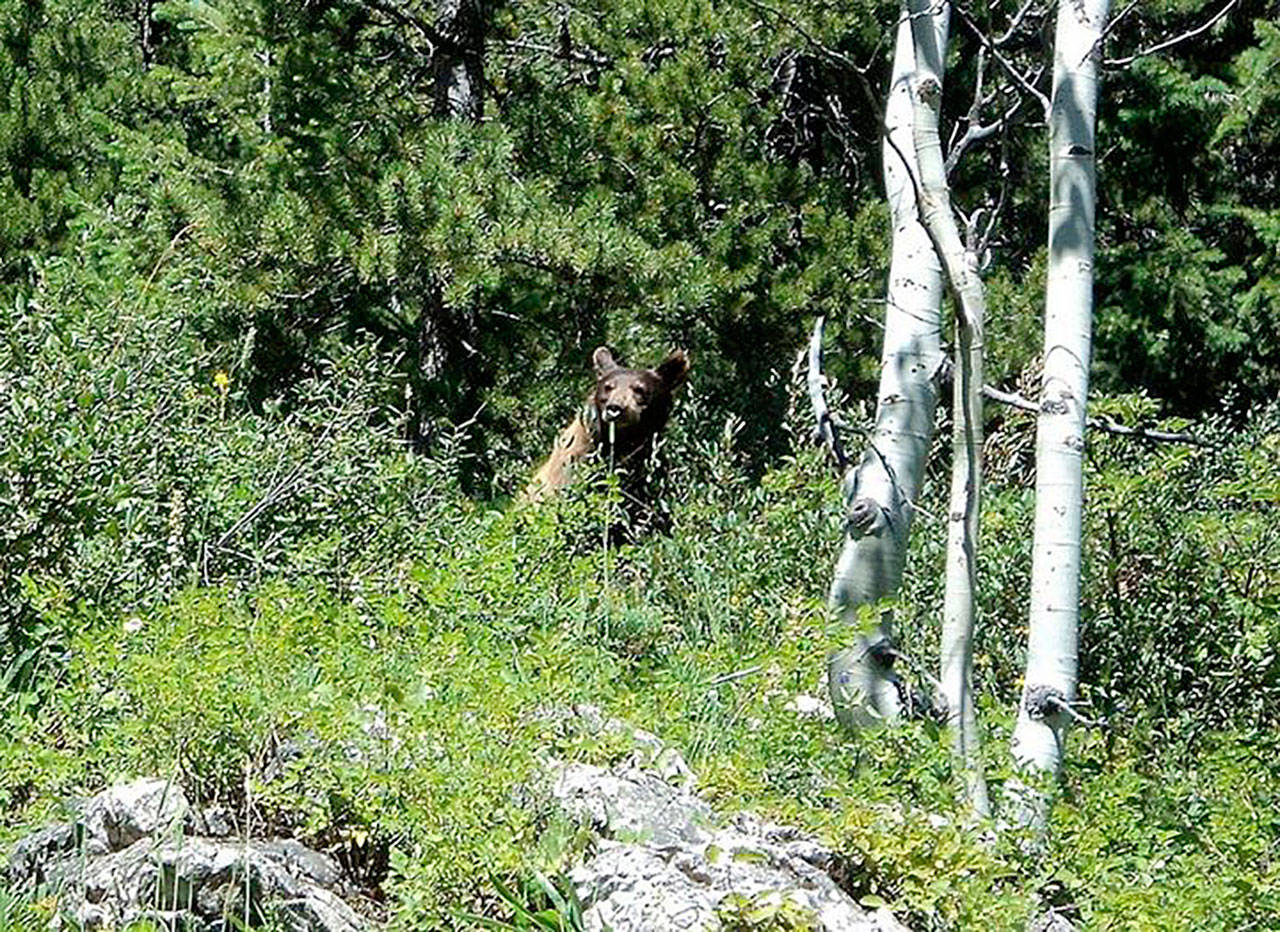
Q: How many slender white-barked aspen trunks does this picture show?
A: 3